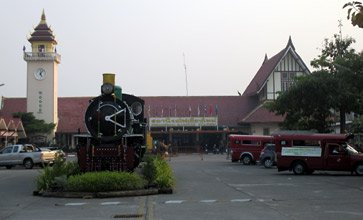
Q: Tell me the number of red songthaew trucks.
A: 2